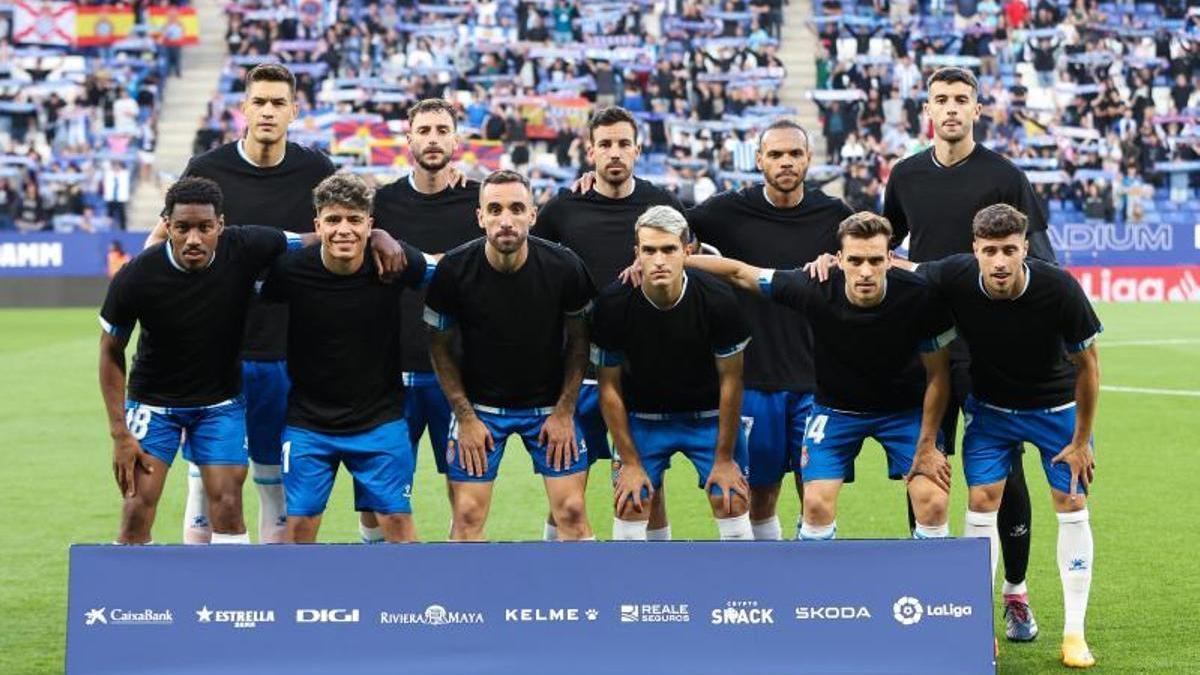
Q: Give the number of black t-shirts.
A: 11